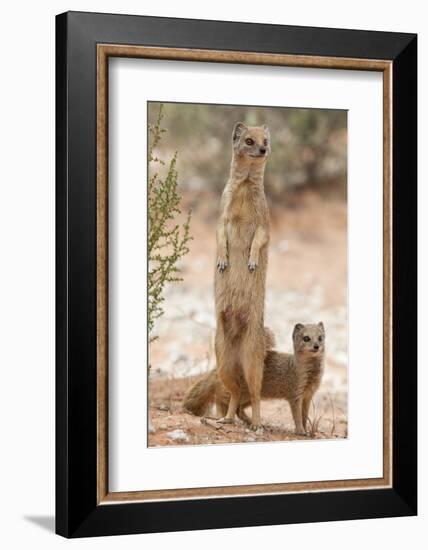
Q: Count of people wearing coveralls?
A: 0